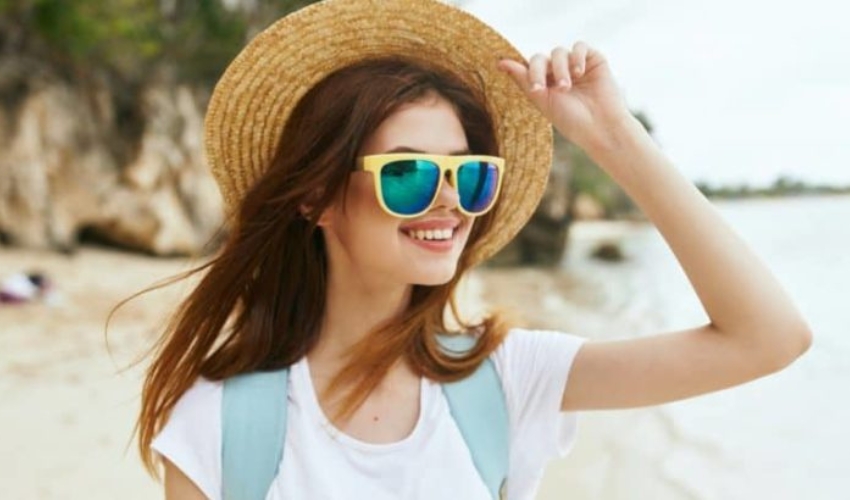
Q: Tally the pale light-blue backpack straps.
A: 2